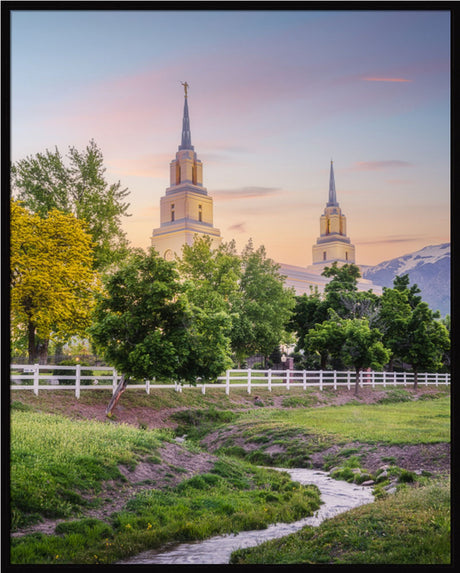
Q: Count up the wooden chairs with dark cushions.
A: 0